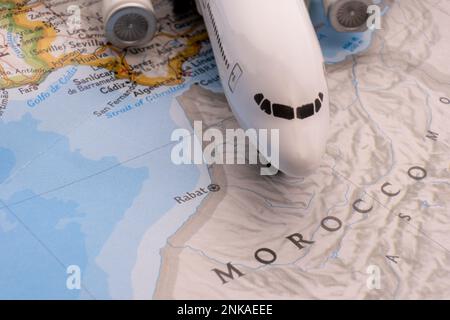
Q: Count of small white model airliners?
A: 1